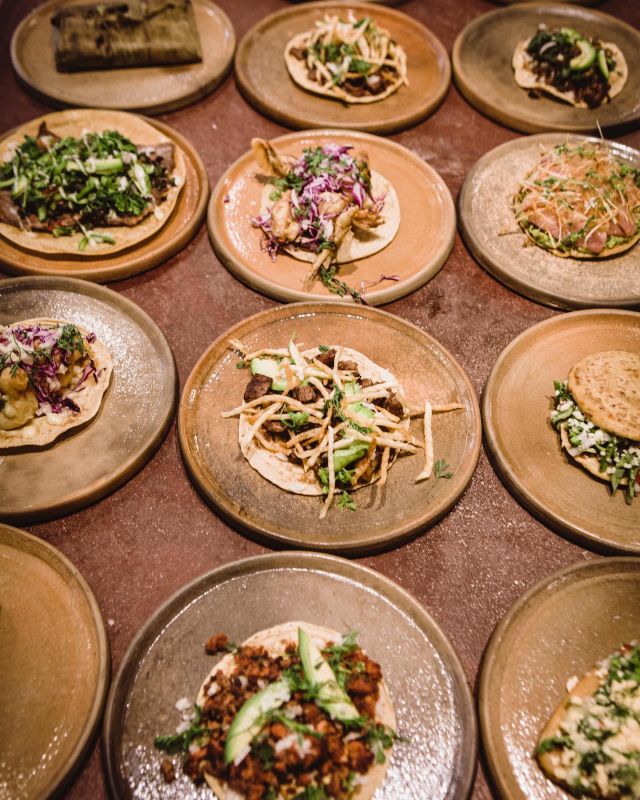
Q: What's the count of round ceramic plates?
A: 12